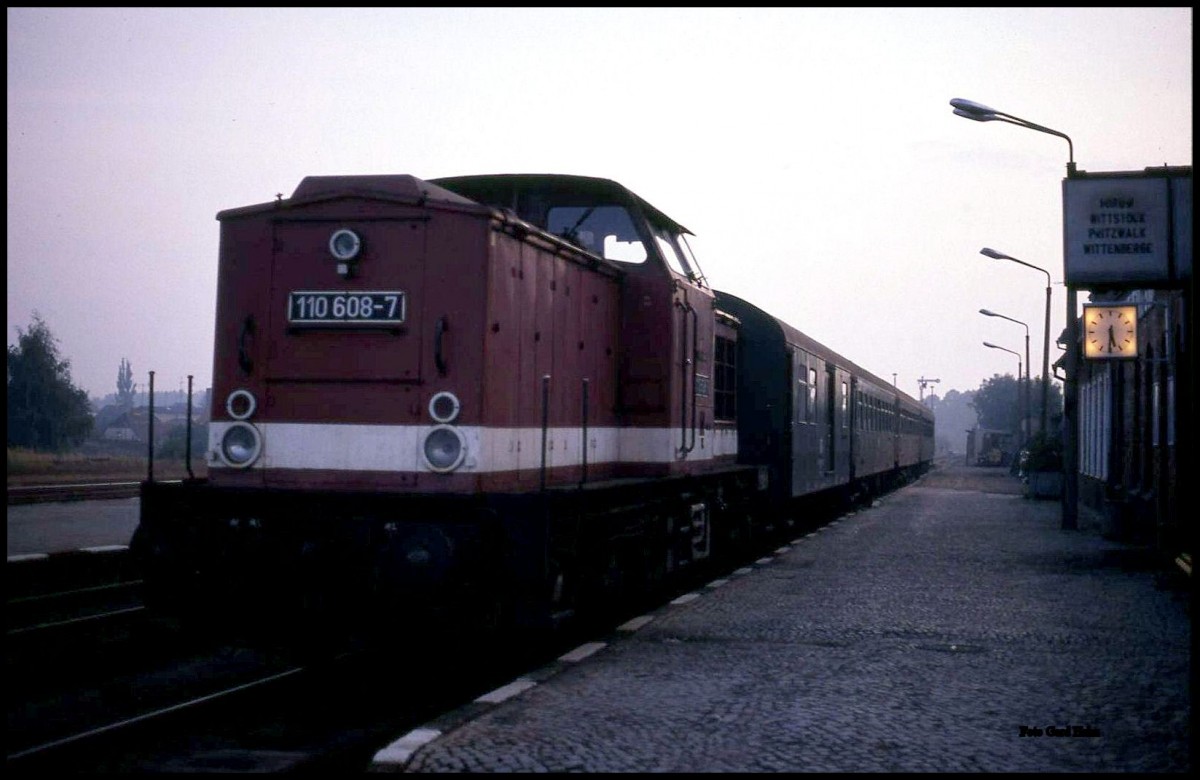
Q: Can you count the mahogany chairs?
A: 0